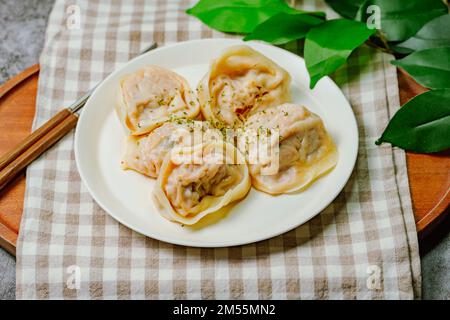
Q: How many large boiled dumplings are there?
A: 5